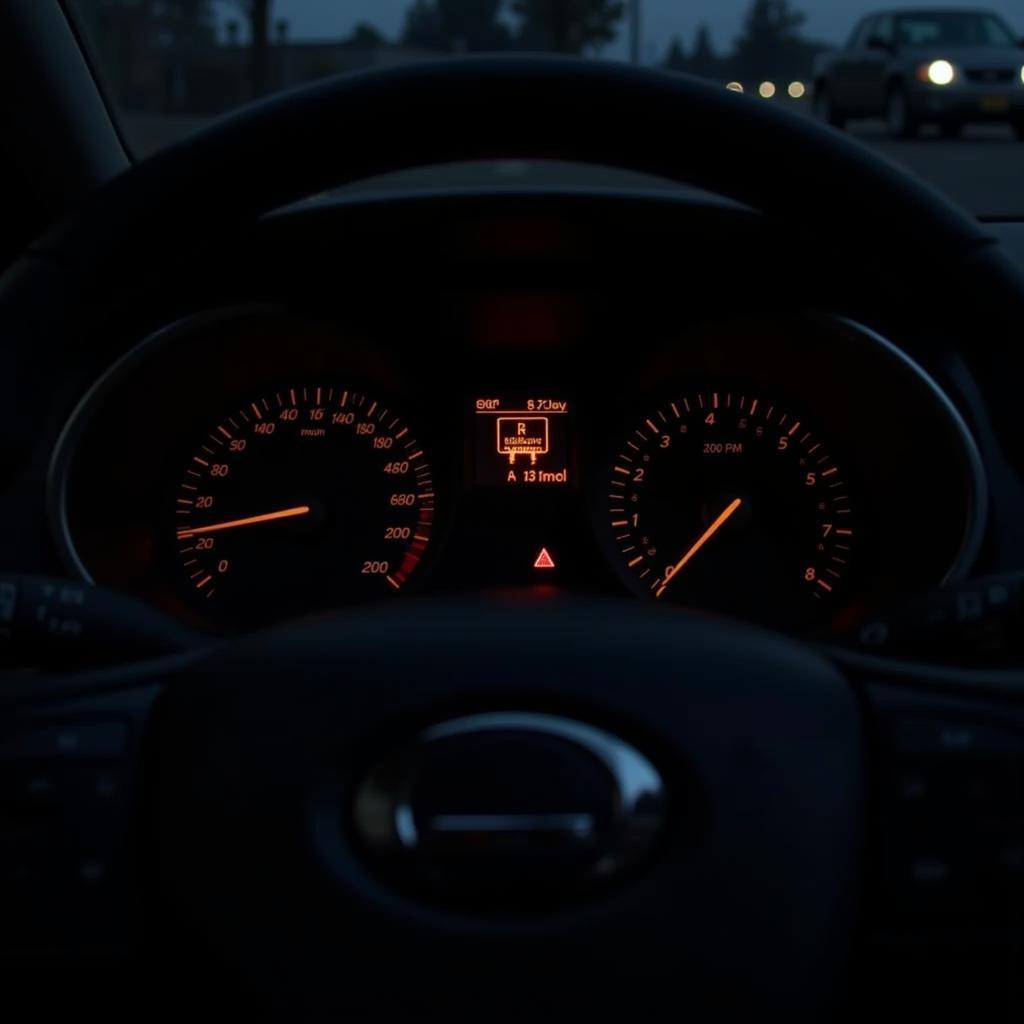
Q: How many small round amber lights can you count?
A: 3